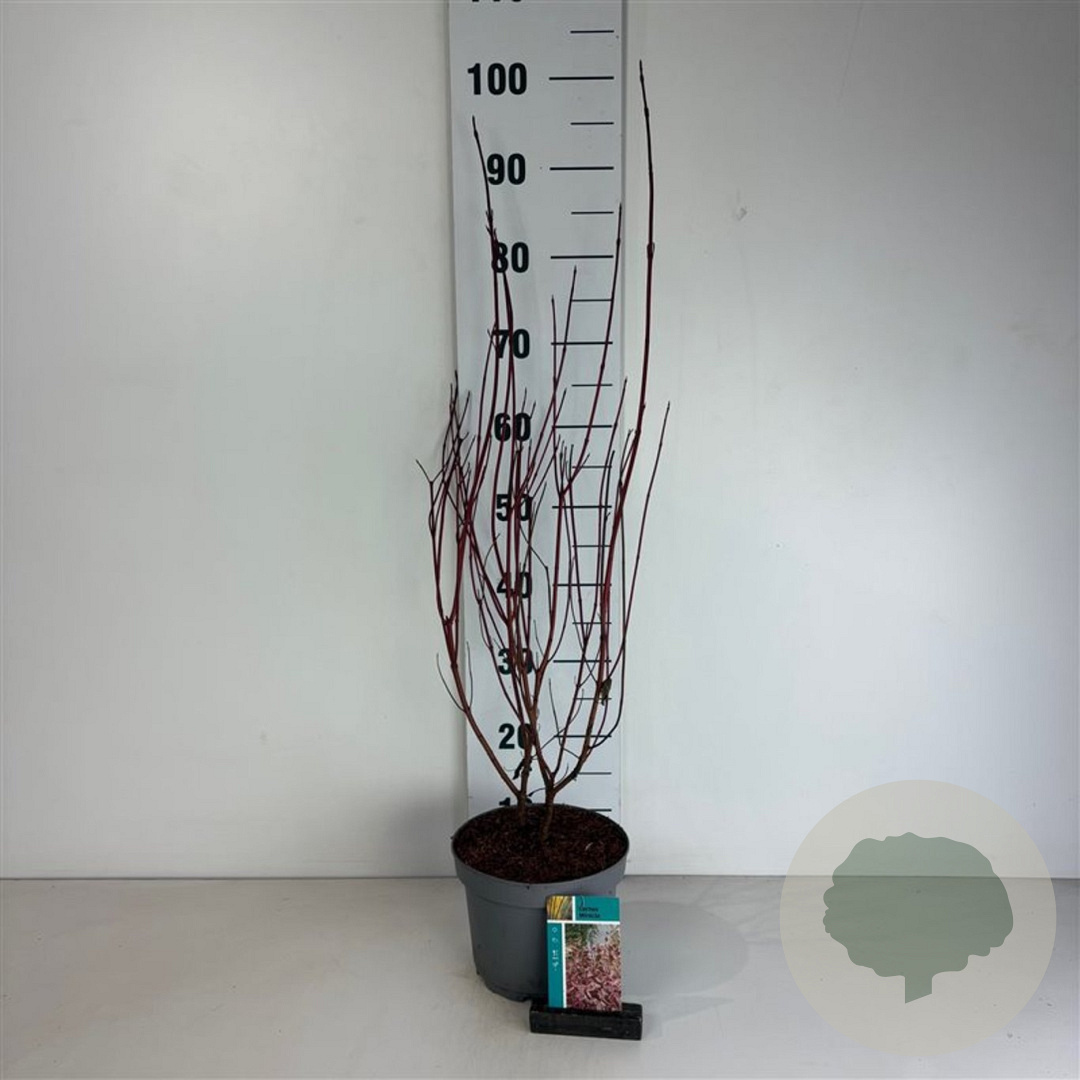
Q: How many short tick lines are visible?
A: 10